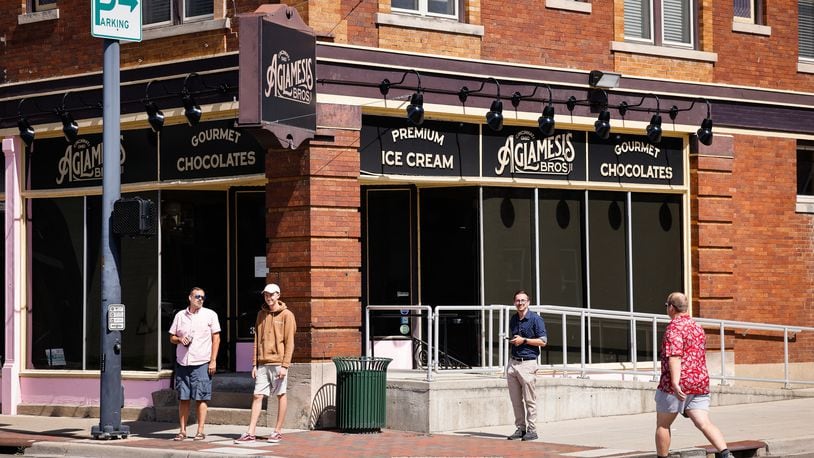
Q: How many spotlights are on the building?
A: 10